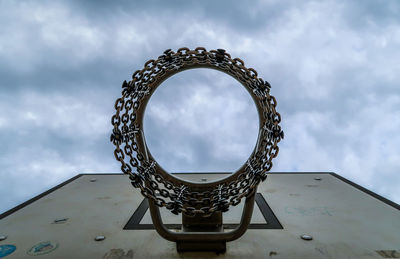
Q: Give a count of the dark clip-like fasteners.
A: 10